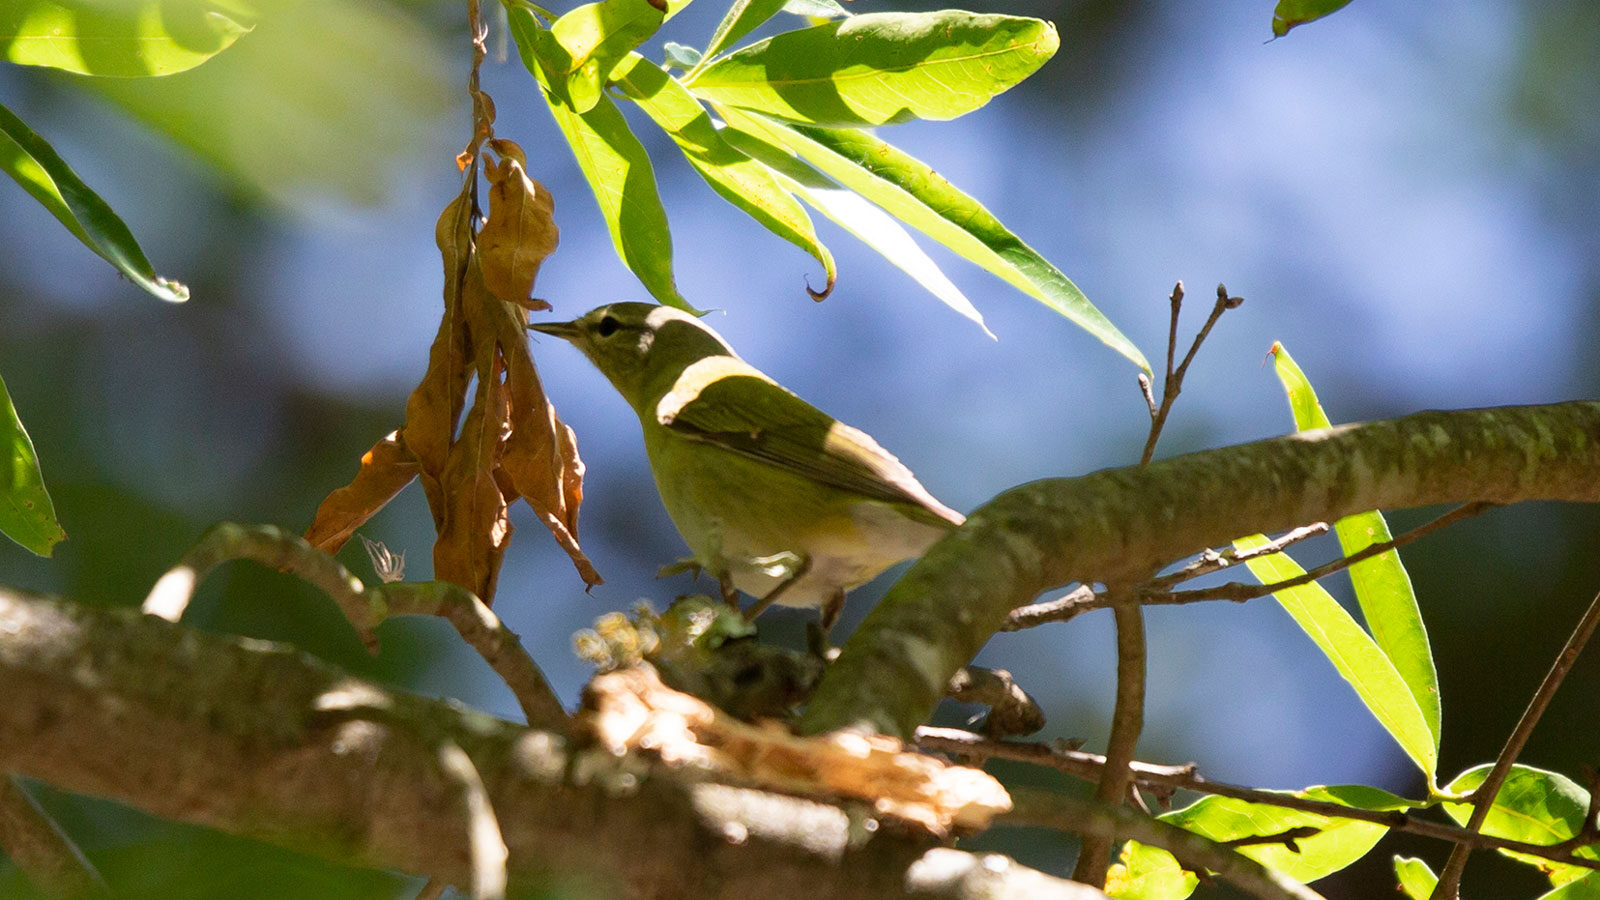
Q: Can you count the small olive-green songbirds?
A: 1